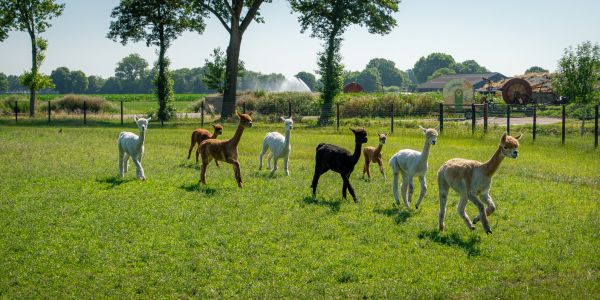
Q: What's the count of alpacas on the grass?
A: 8